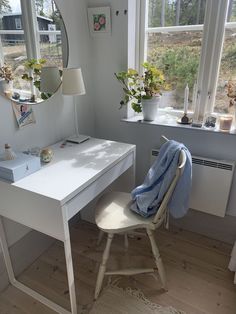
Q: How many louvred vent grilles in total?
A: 1